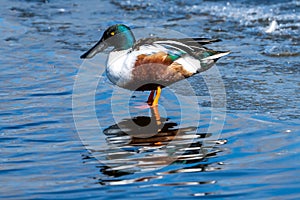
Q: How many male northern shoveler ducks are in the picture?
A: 1